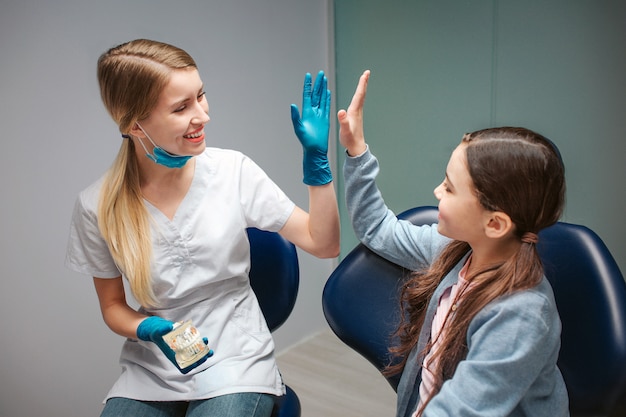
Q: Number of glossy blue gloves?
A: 2